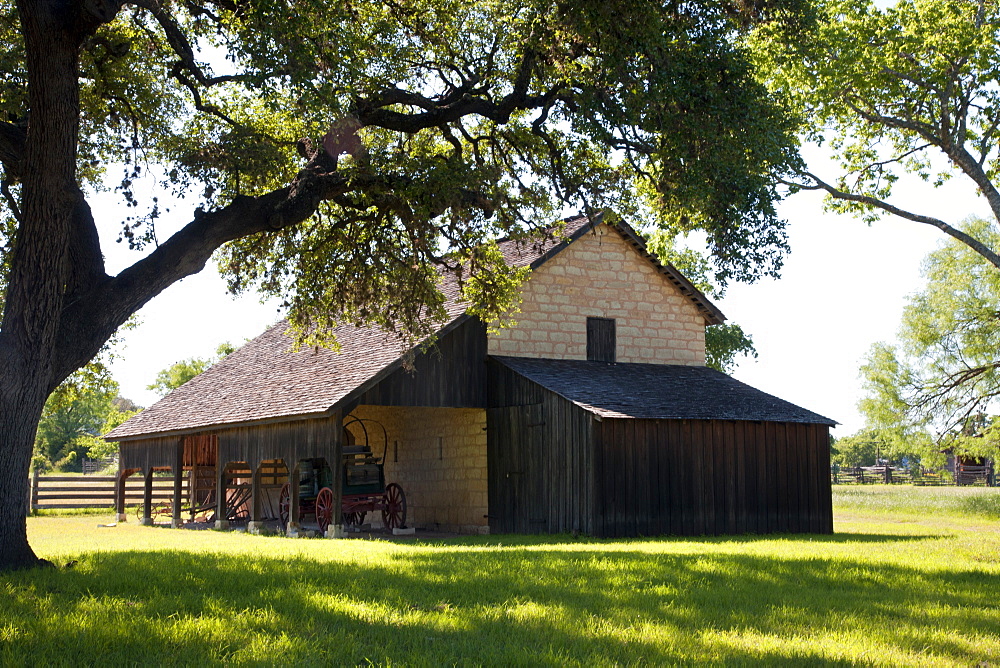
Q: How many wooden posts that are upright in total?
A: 7